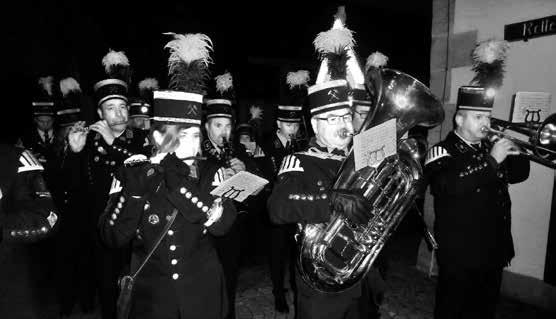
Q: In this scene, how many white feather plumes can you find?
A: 11